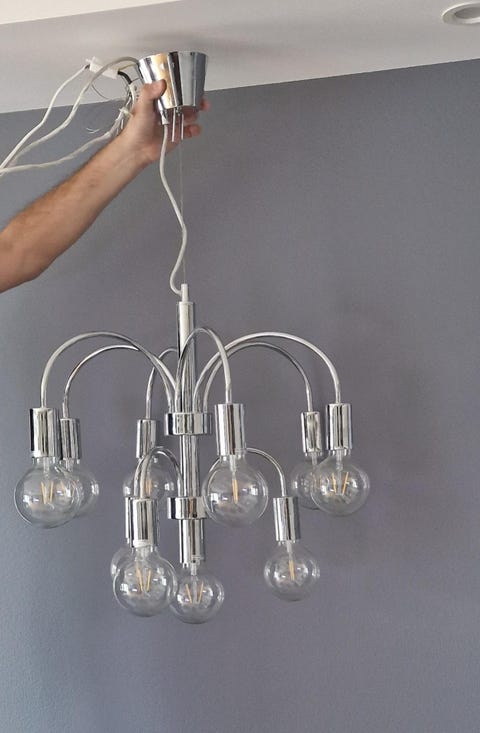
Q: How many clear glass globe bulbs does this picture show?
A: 10